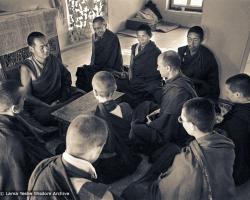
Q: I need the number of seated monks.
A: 10